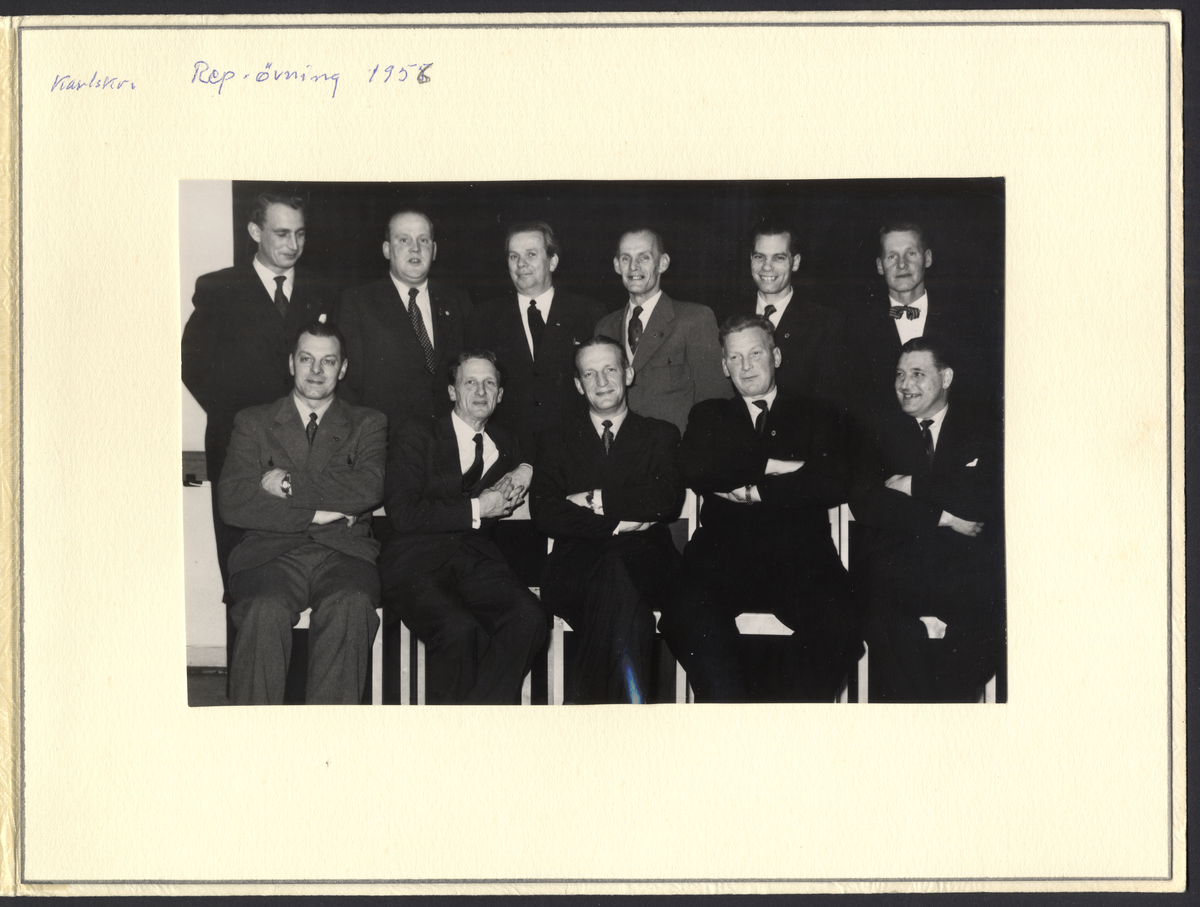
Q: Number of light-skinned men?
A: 11